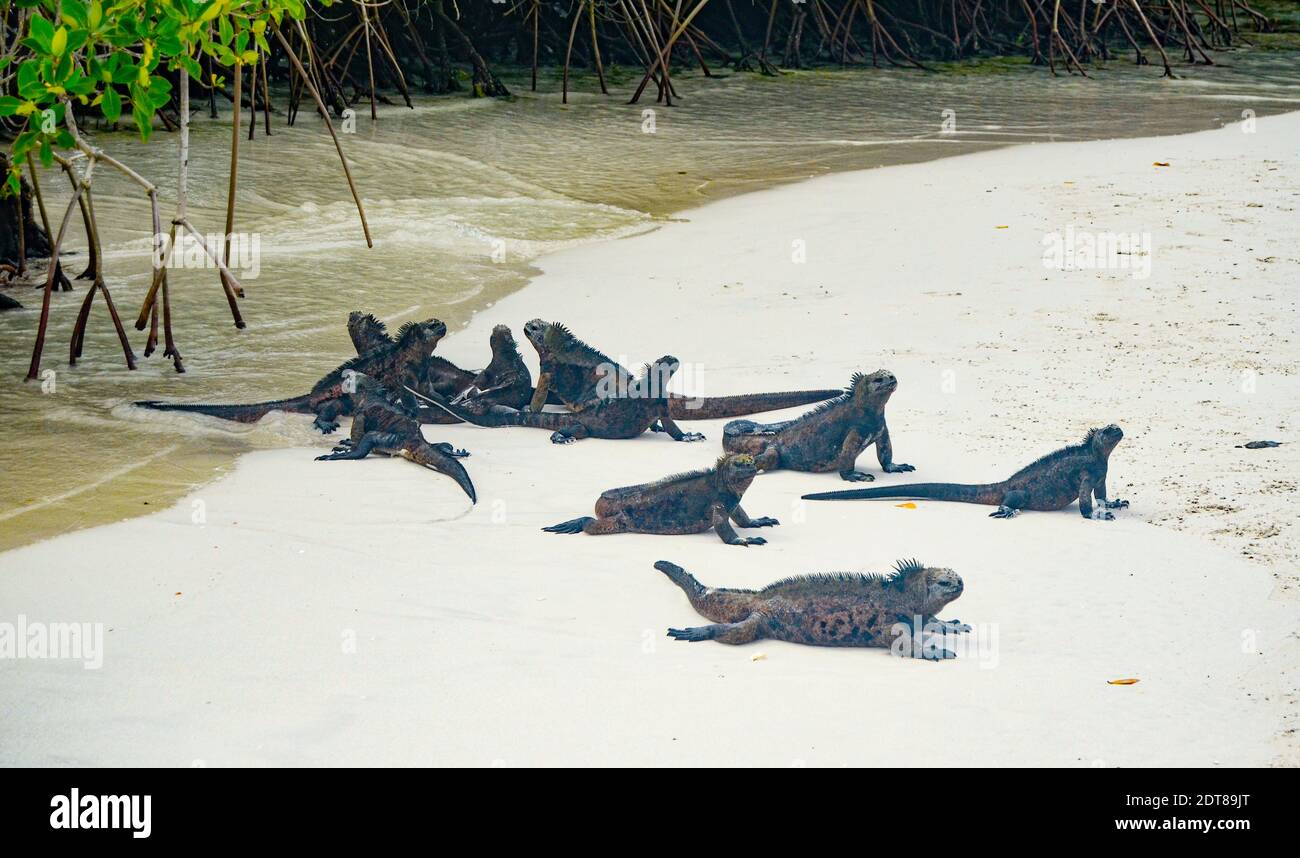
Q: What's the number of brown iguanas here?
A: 10